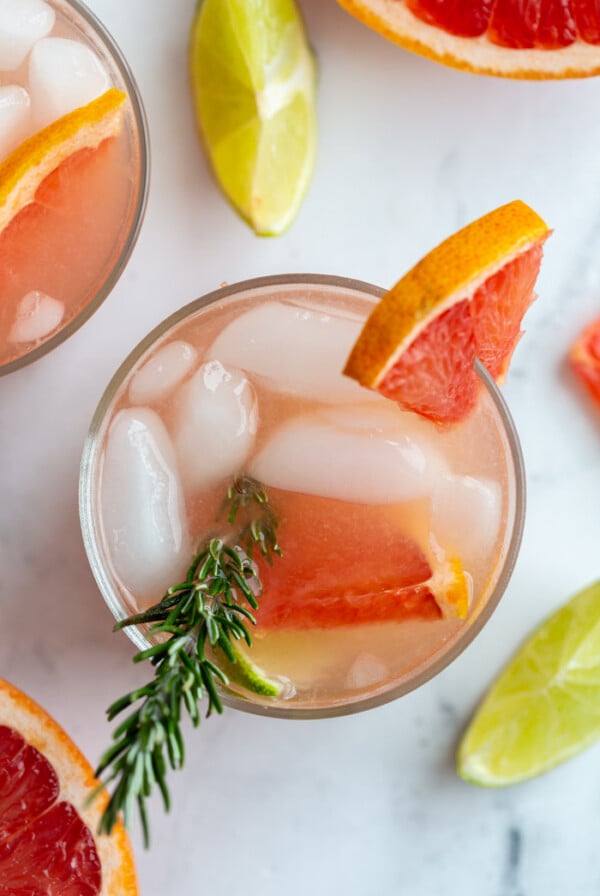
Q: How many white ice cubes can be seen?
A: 11